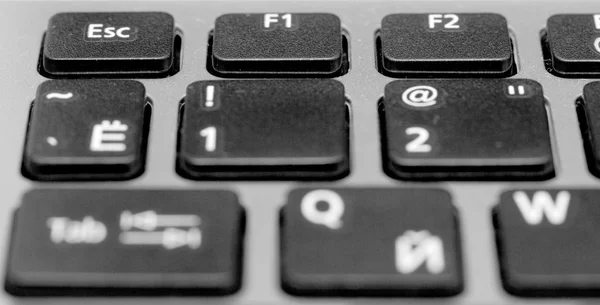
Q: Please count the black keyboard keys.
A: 11